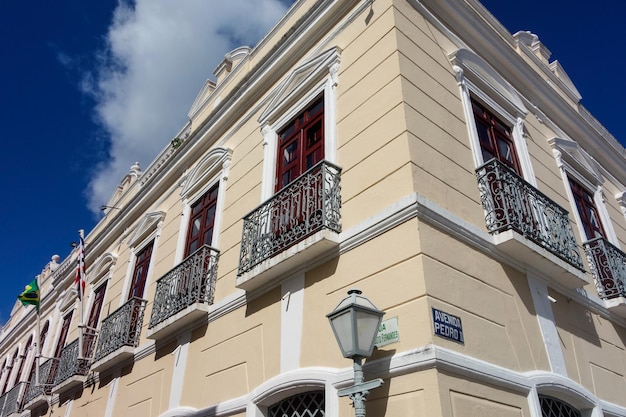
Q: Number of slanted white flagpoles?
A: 2